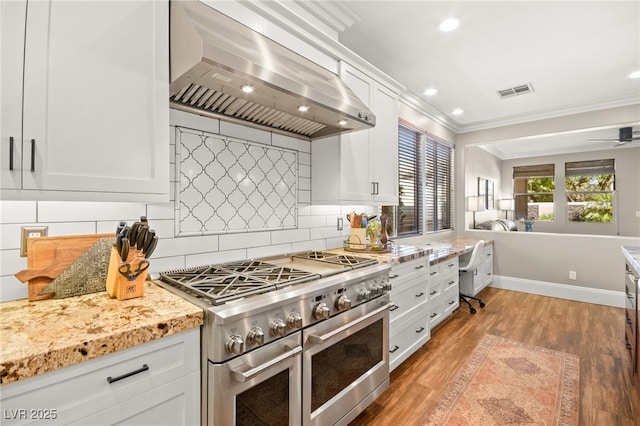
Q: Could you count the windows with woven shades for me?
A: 2